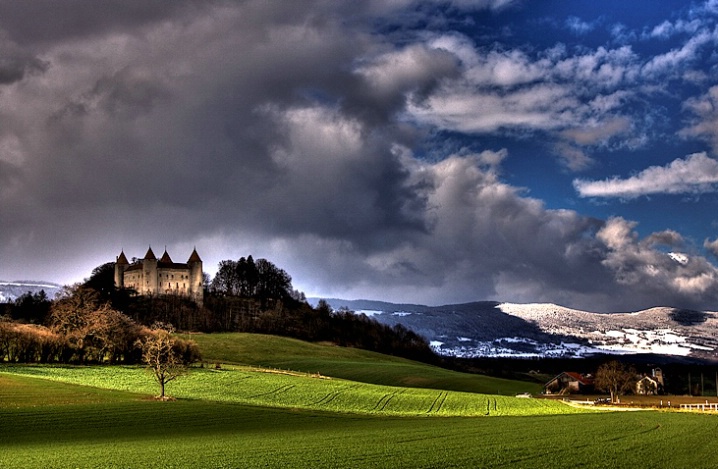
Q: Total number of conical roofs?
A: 4